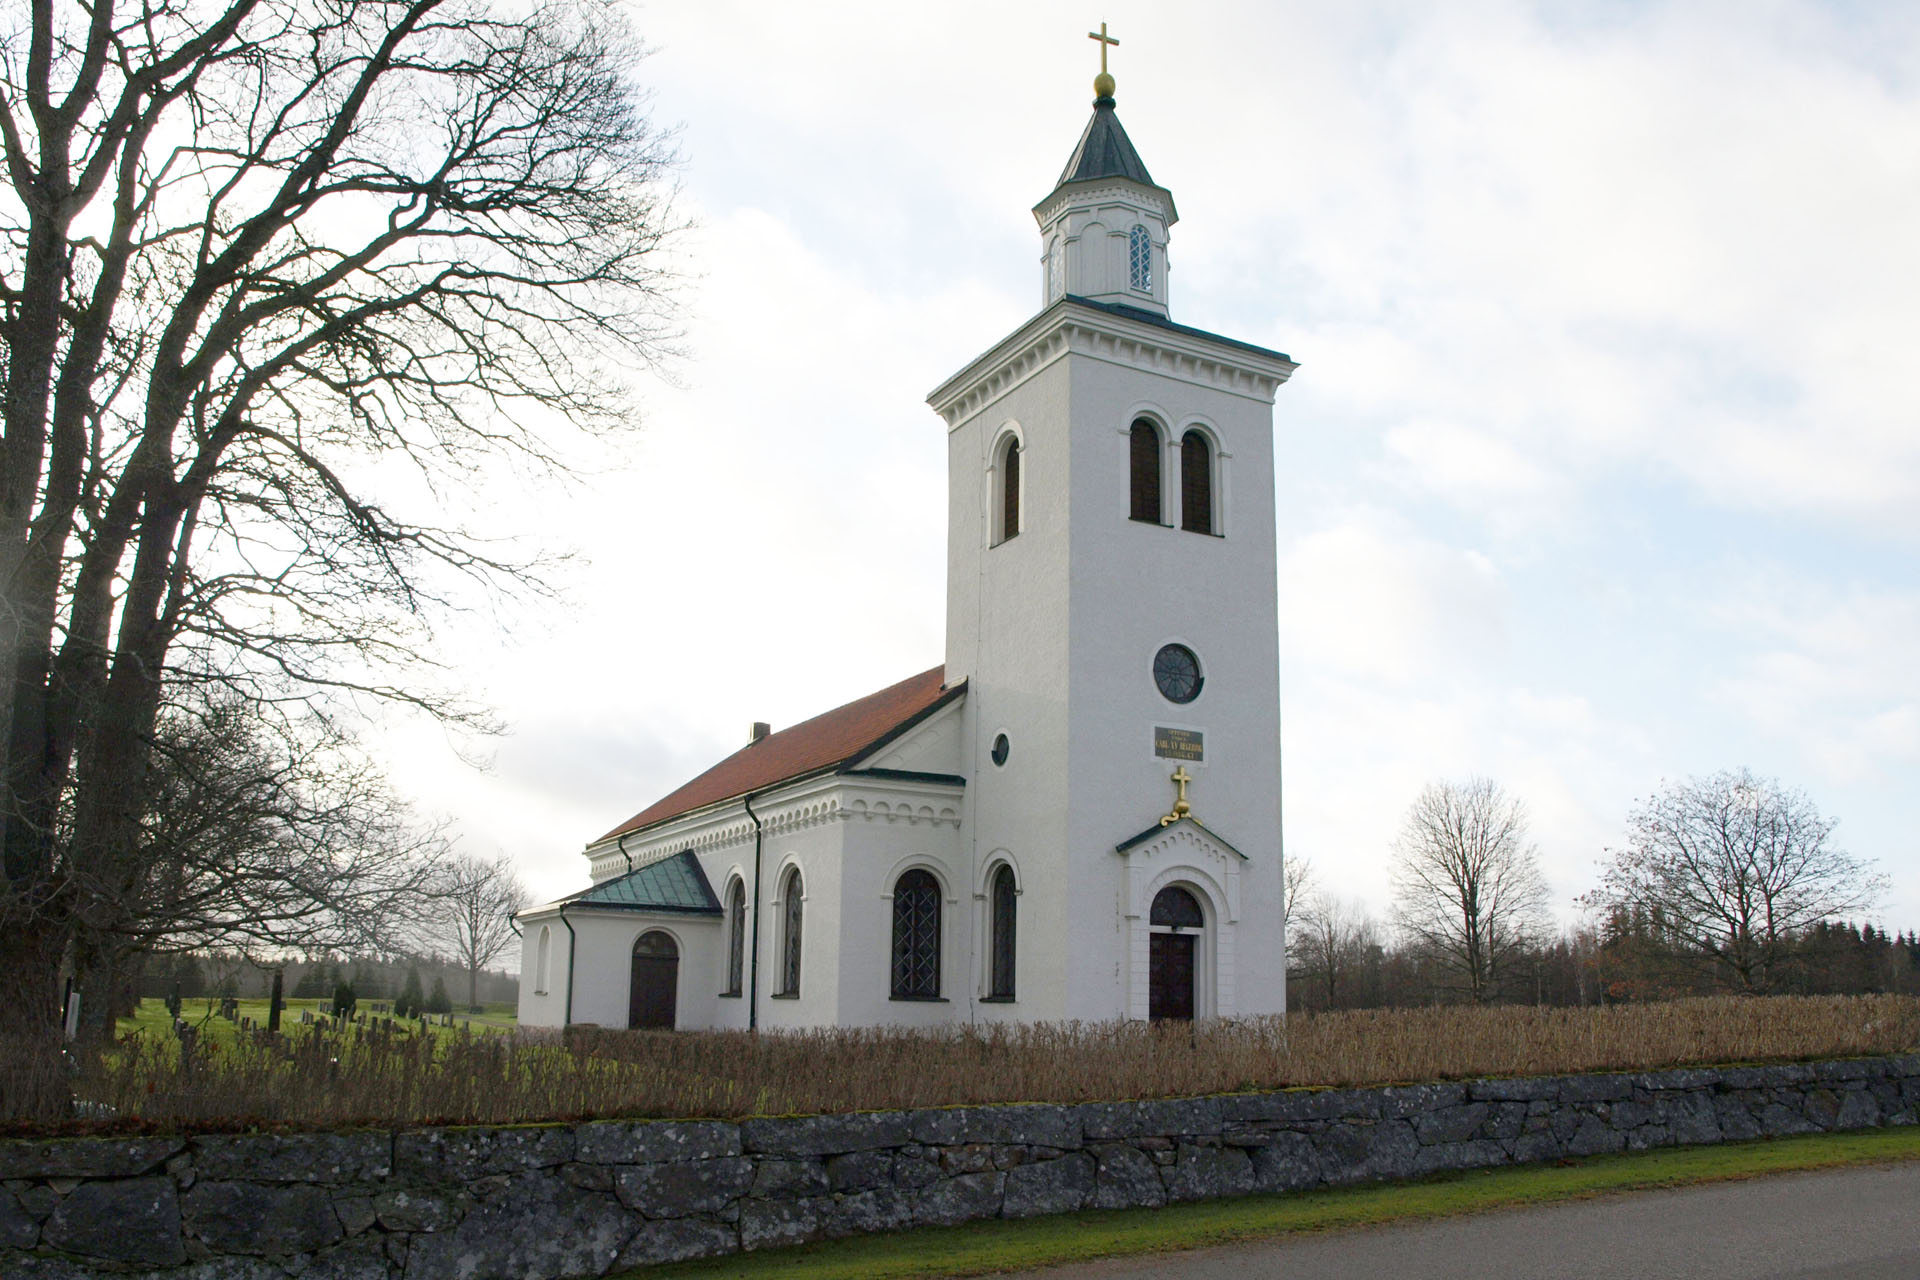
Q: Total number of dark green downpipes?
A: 4